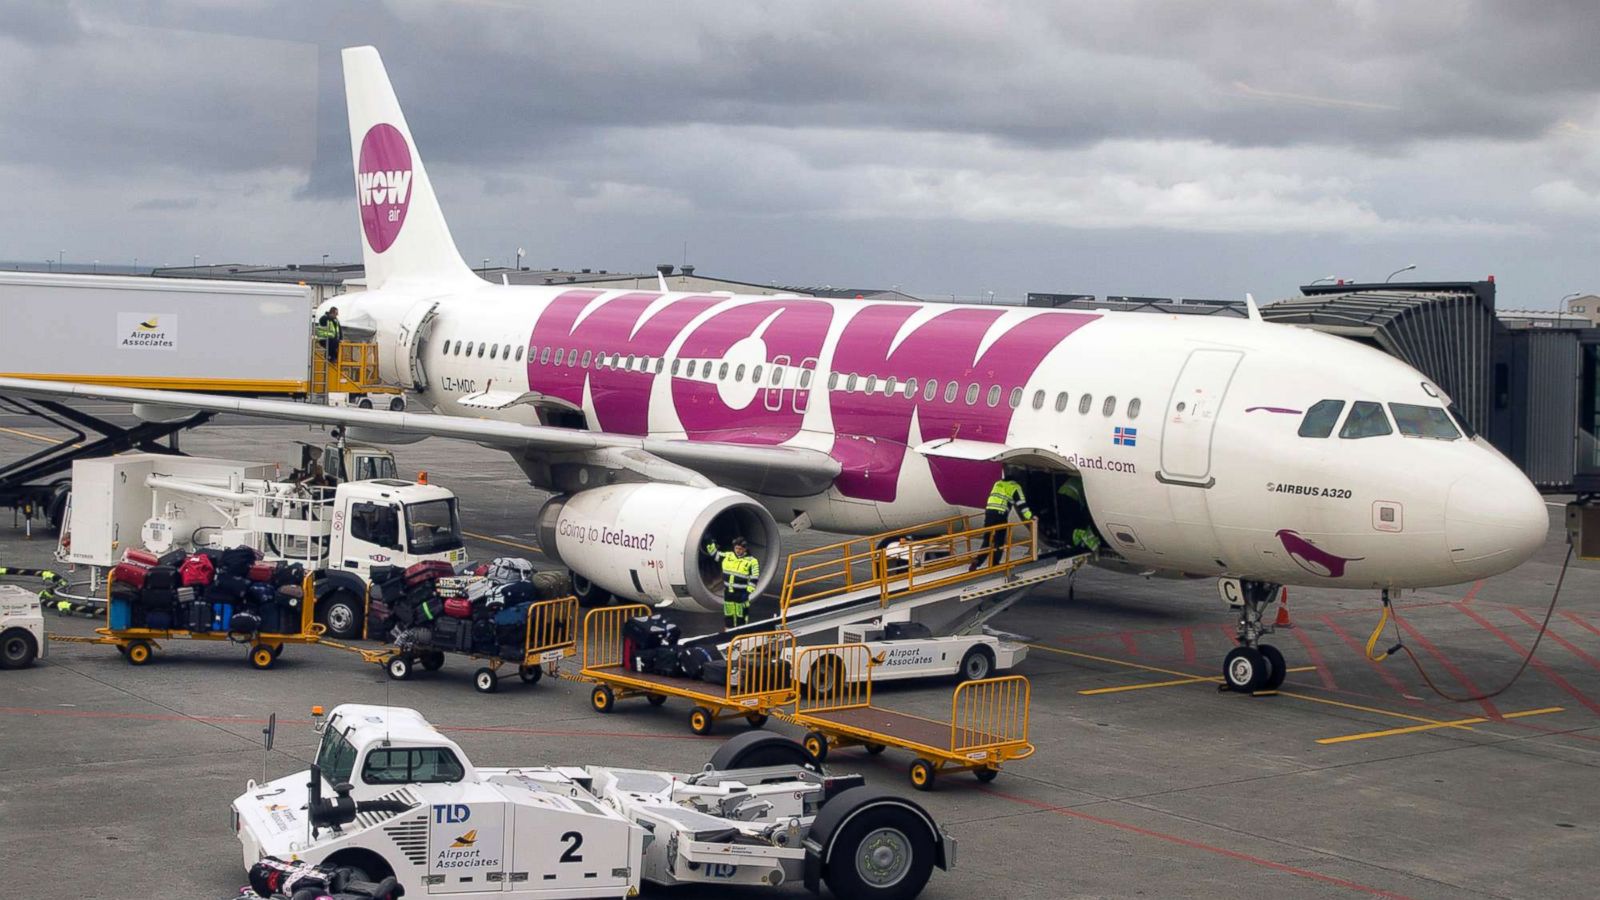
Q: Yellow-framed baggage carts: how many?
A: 4